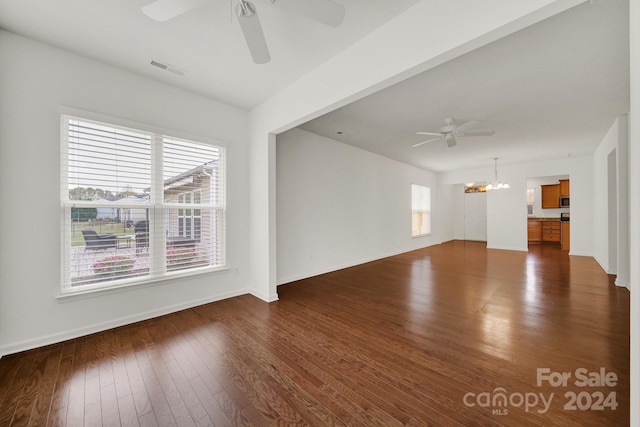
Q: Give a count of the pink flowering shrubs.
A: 2